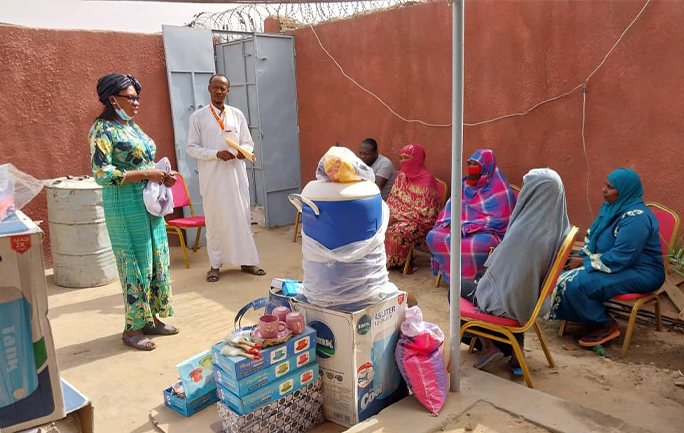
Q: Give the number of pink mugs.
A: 3